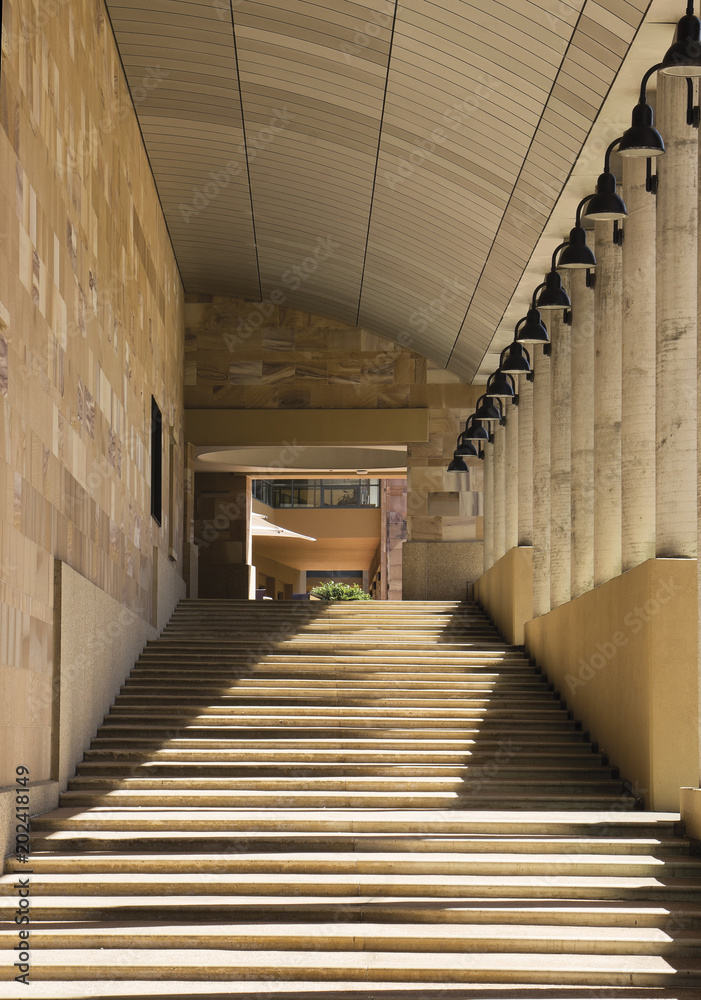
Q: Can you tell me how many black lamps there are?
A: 12